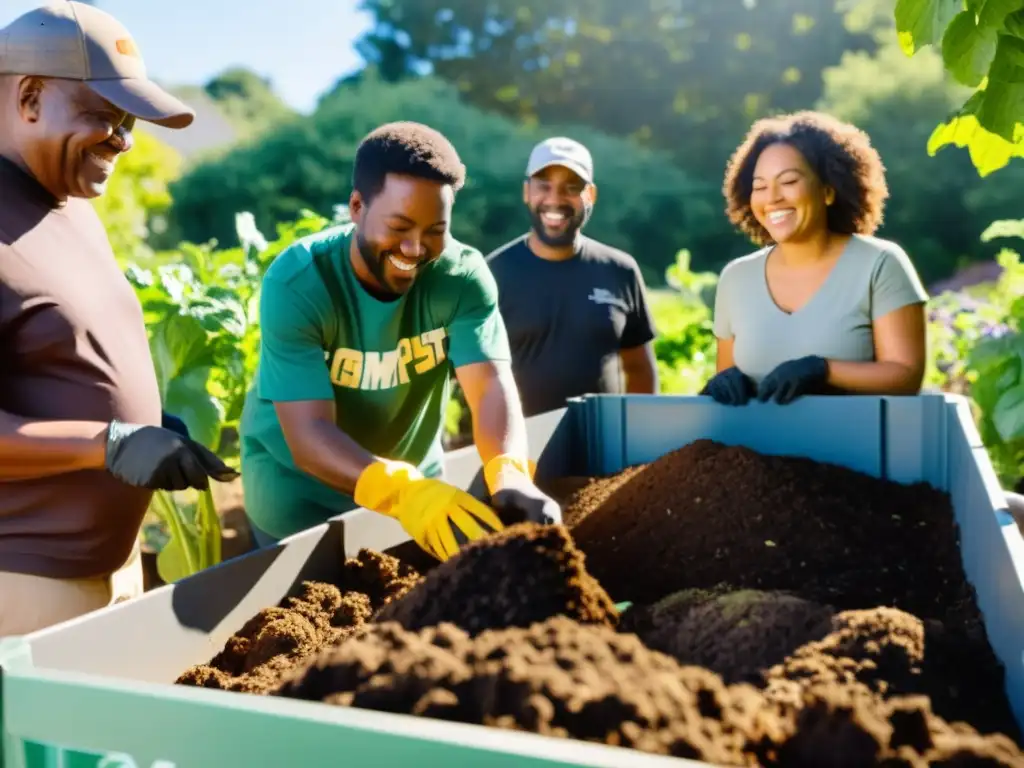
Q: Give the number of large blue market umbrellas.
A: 0